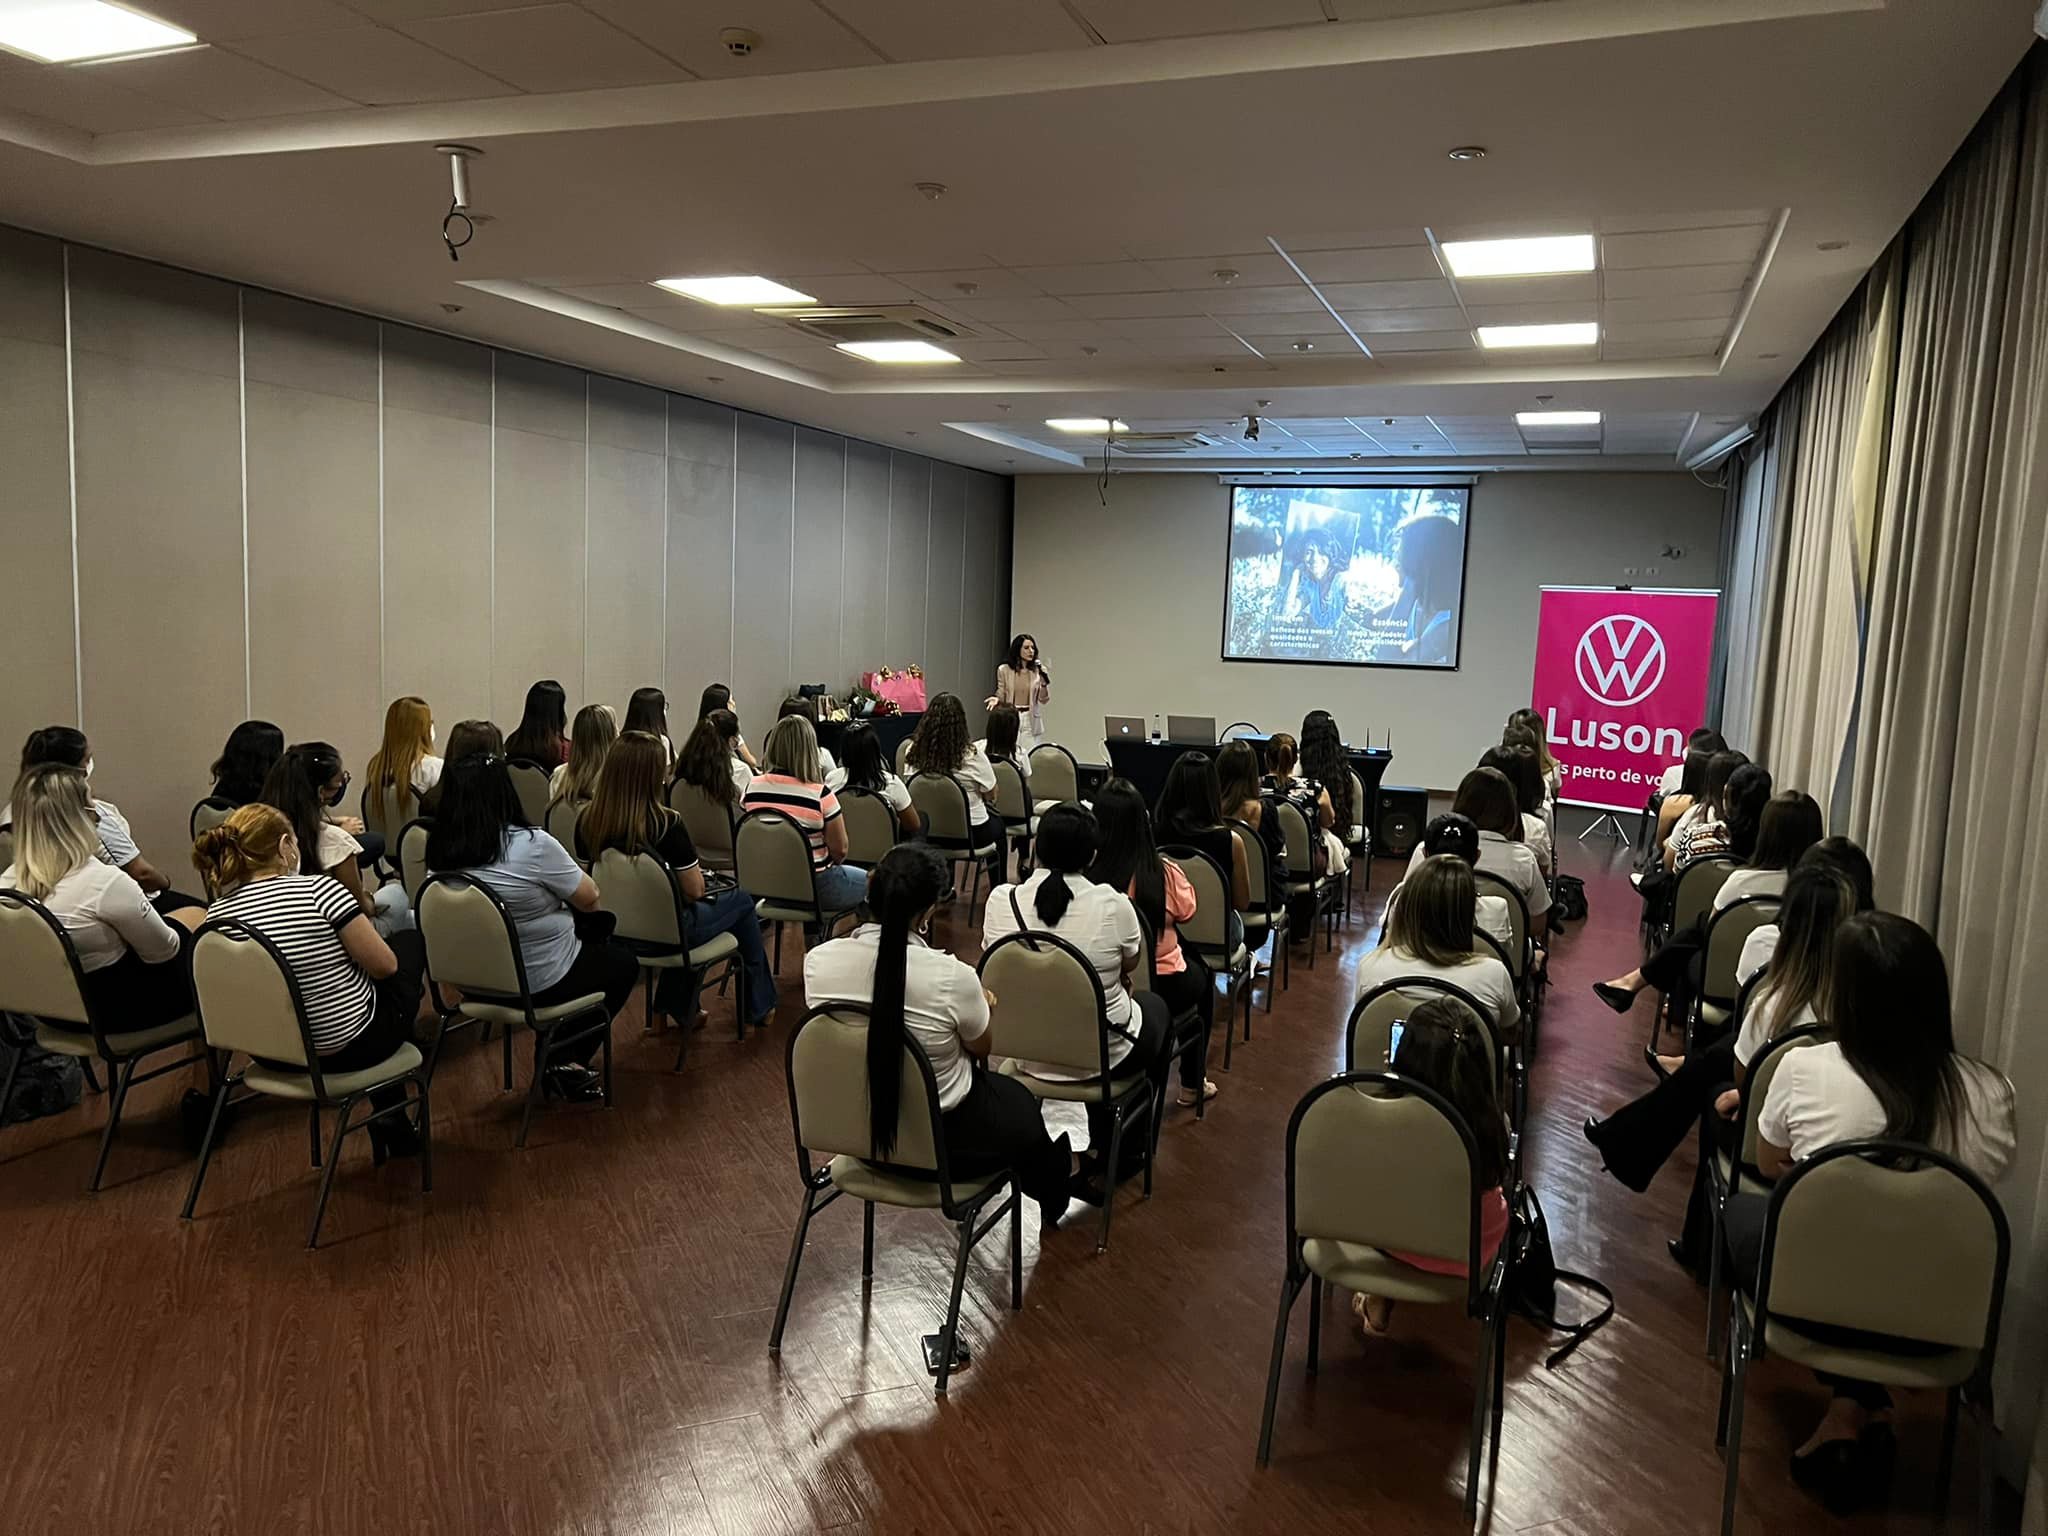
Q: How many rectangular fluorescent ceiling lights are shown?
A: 7